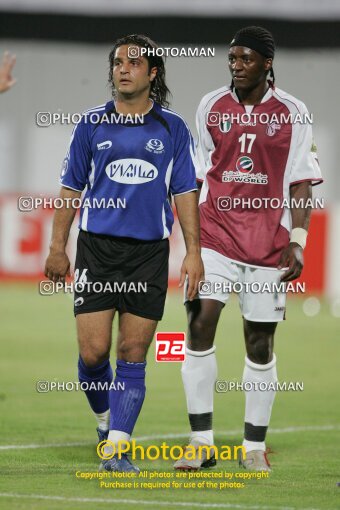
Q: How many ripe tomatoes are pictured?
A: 0